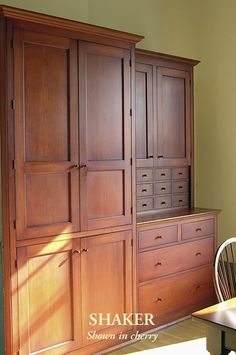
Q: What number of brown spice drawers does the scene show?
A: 9